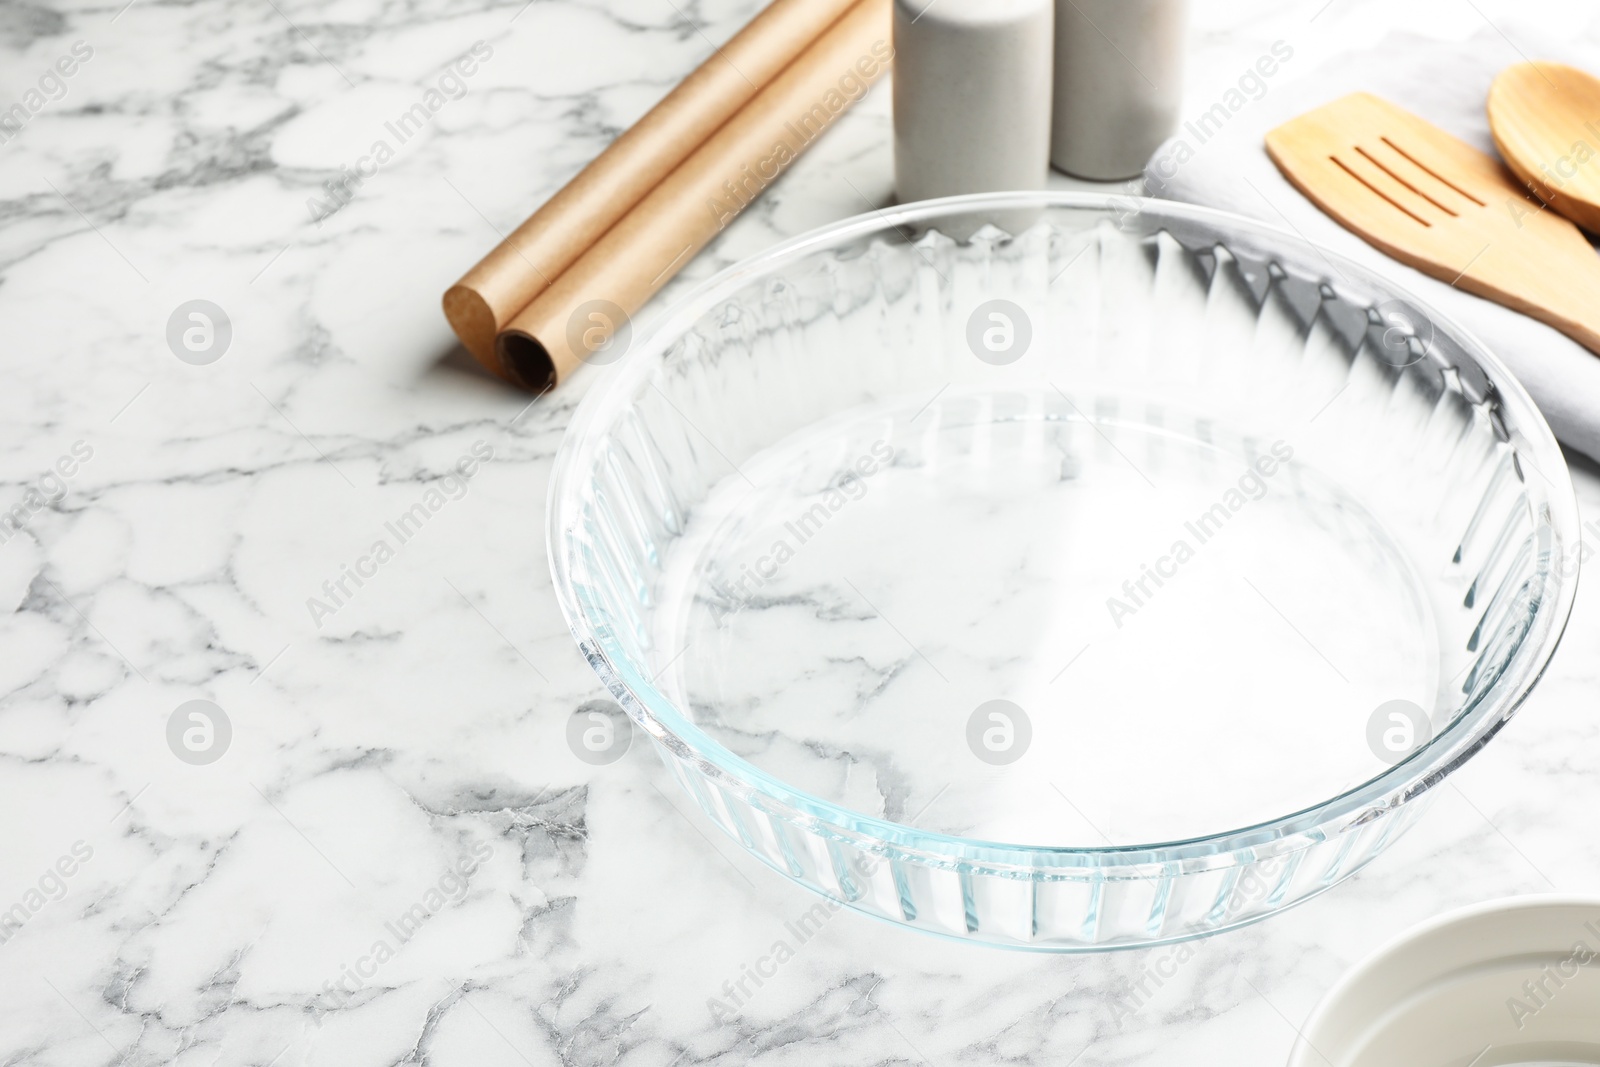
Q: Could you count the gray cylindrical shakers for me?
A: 2